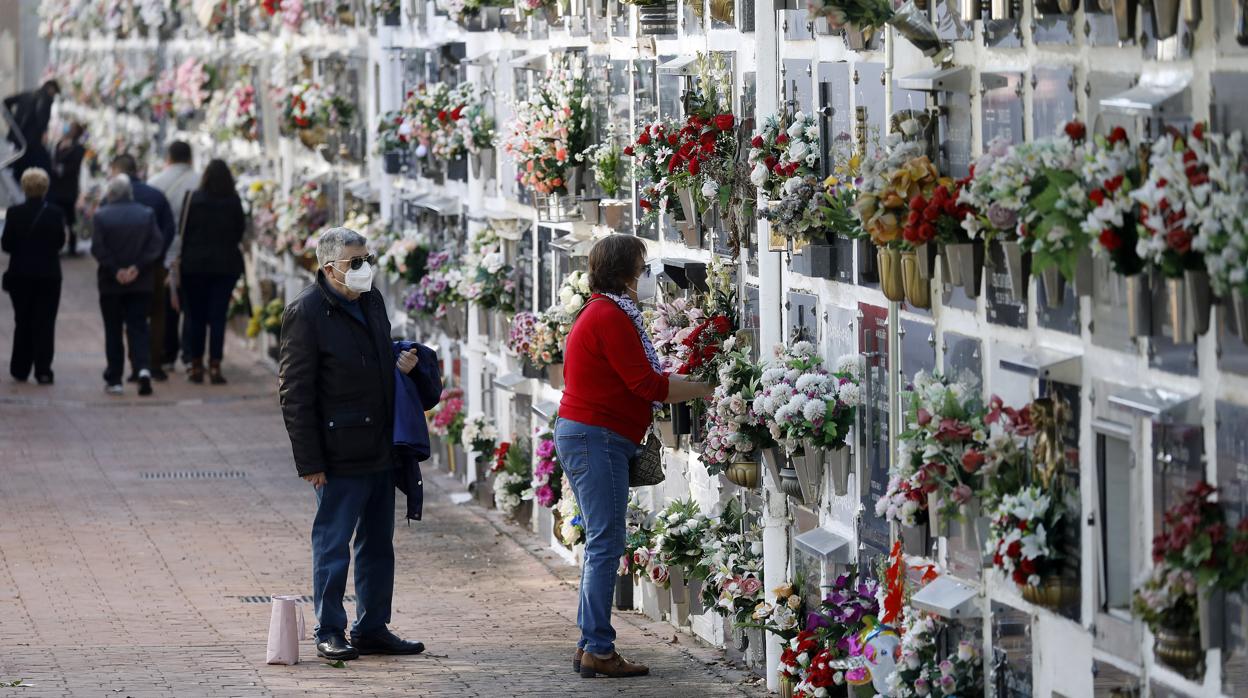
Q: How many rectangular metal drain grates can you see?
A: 2